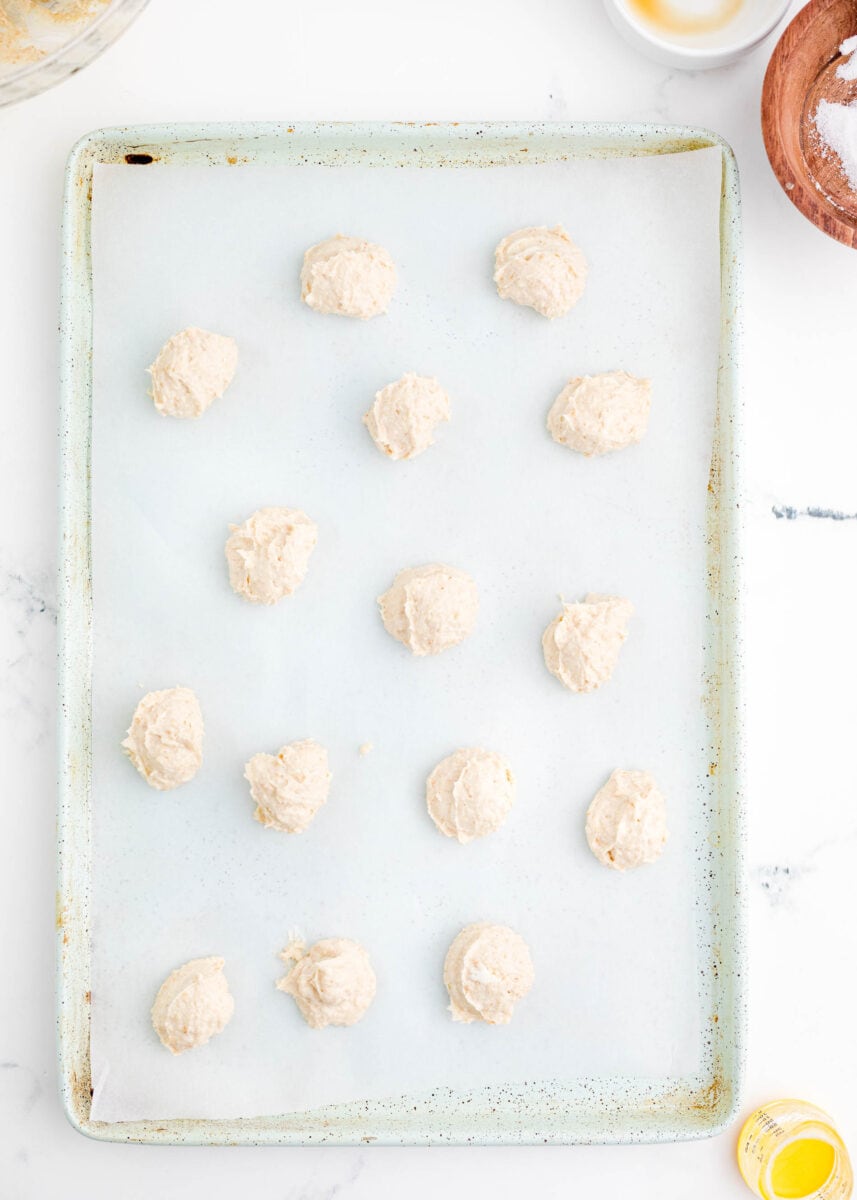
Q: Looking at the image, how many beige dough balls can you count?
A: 15